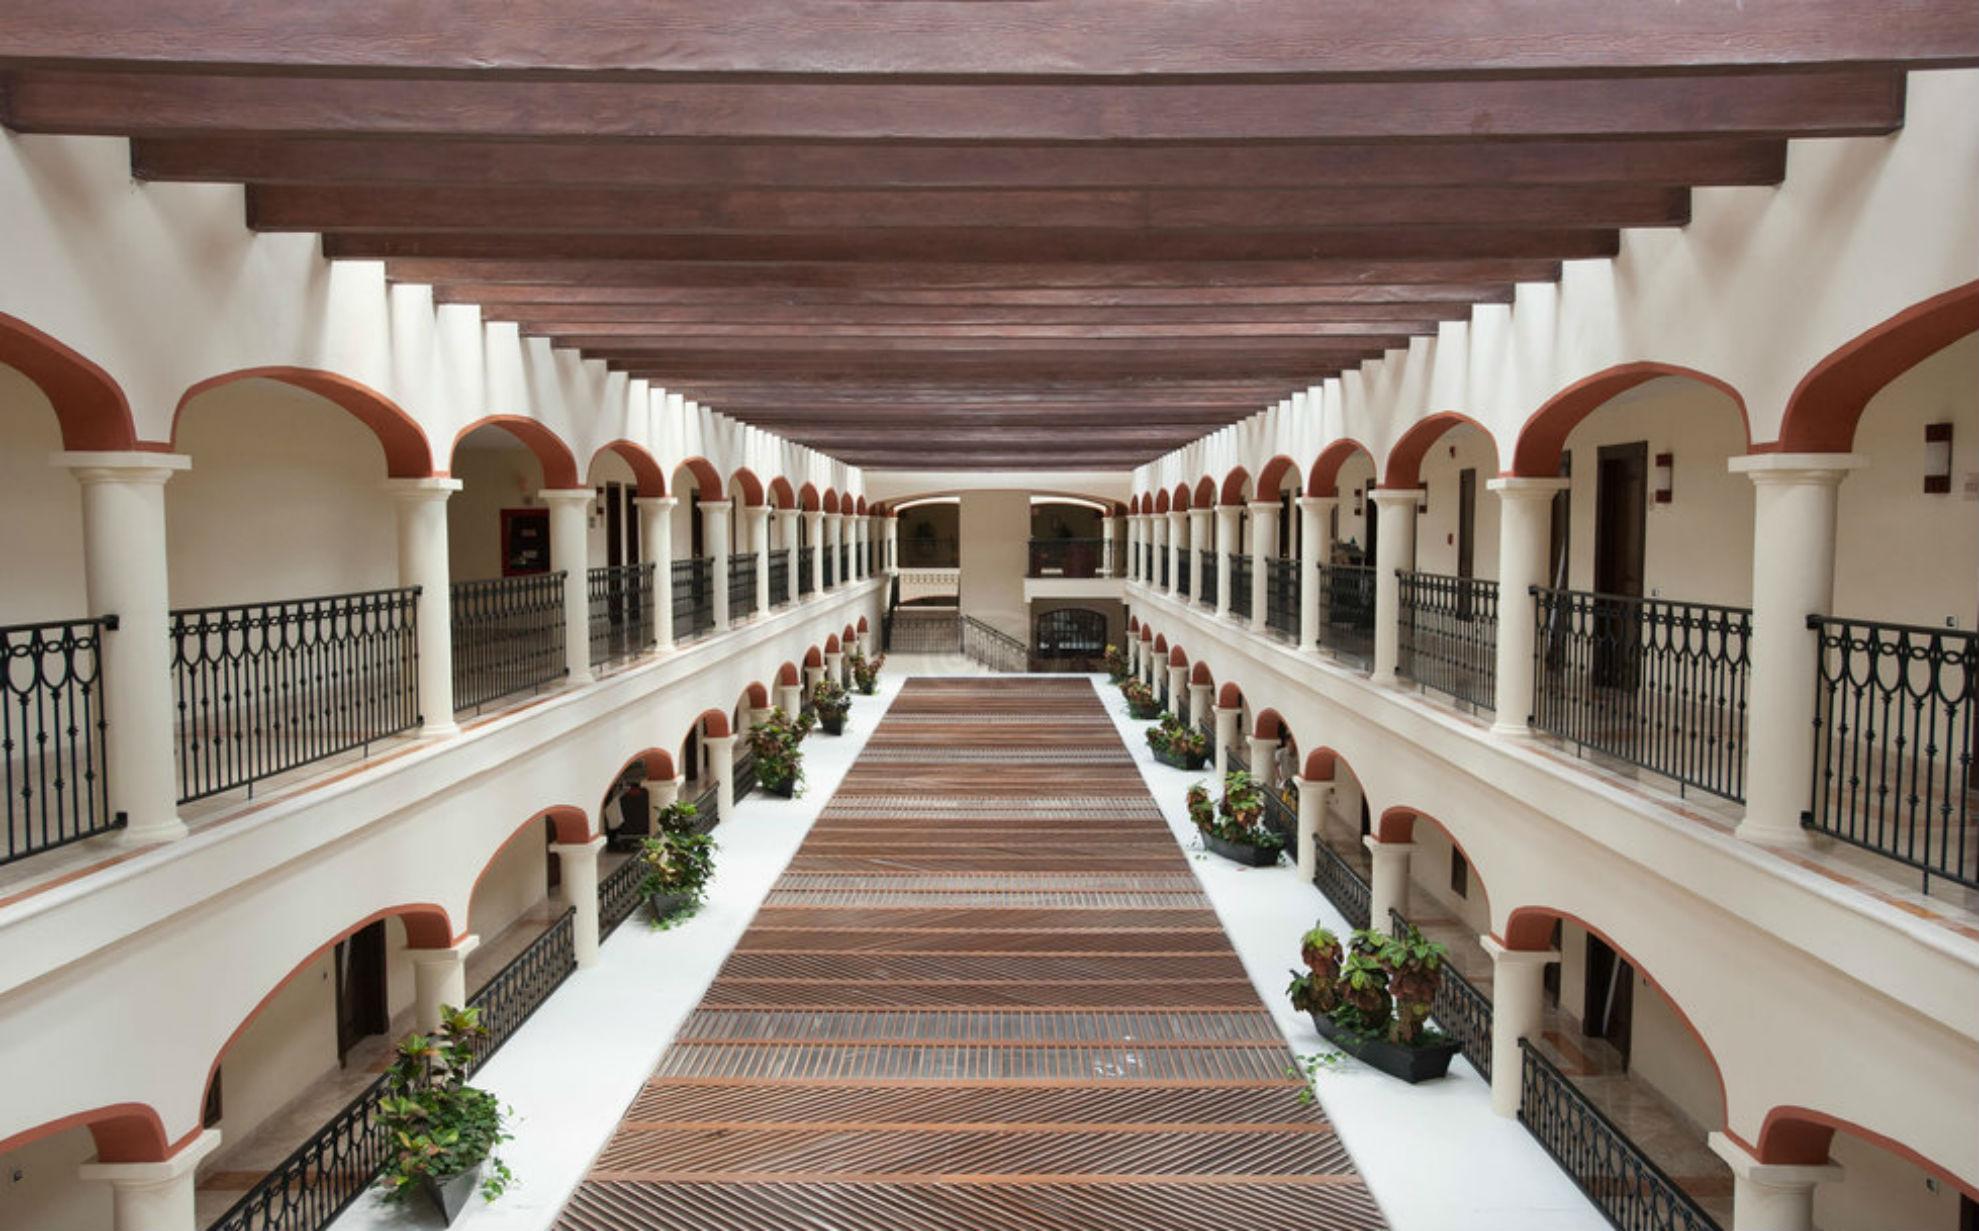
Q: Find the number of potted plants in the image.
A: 10